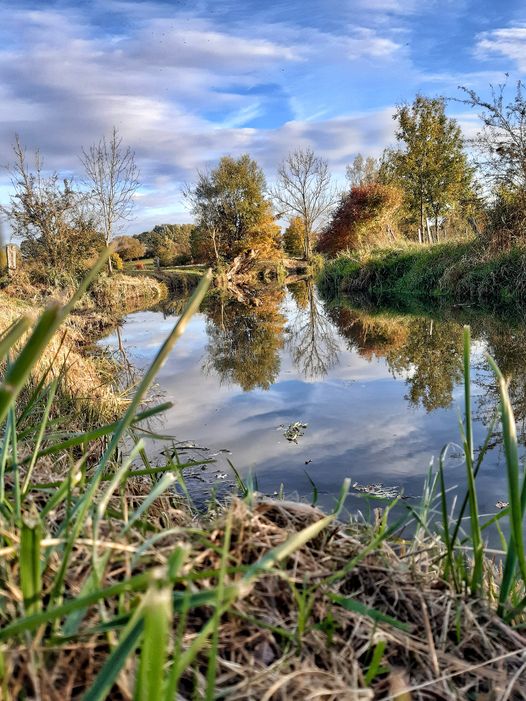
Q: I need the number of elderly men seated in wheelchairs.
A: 0